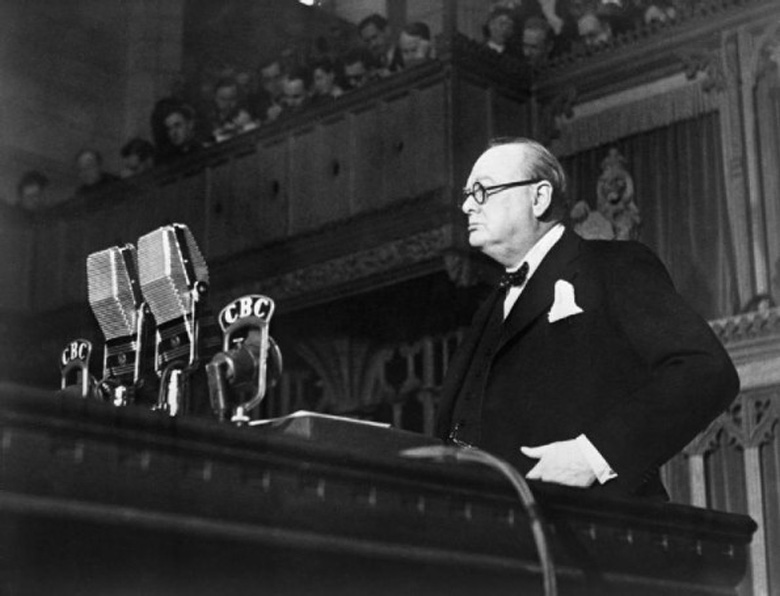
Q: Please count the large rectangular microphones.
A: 2